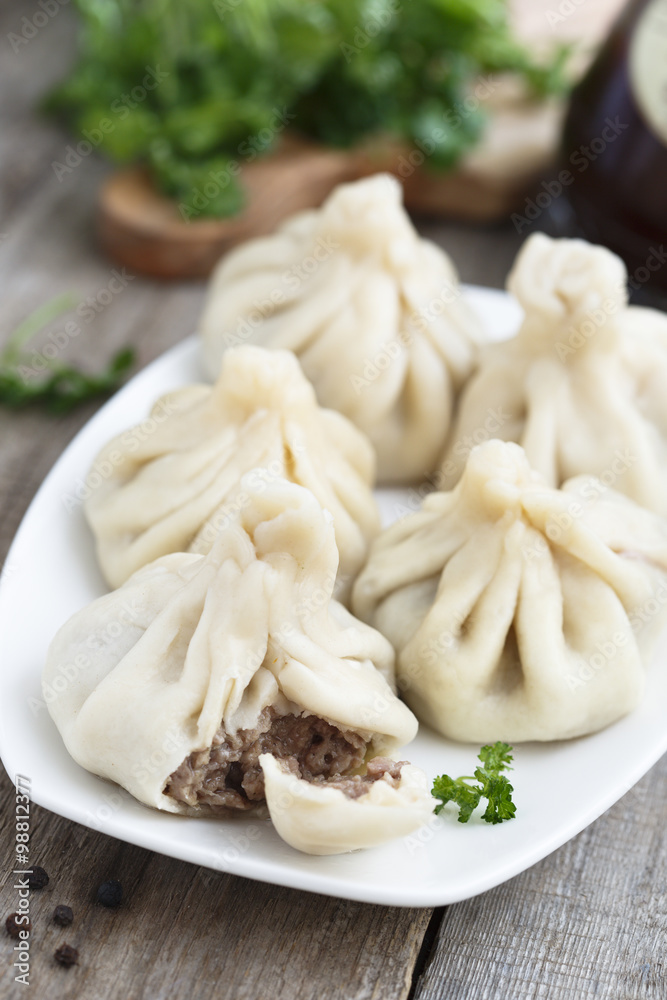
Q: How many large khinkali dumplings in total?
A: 5